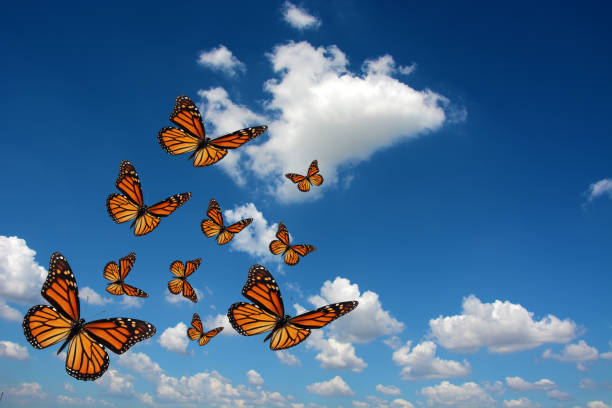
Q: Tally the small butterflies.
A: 6